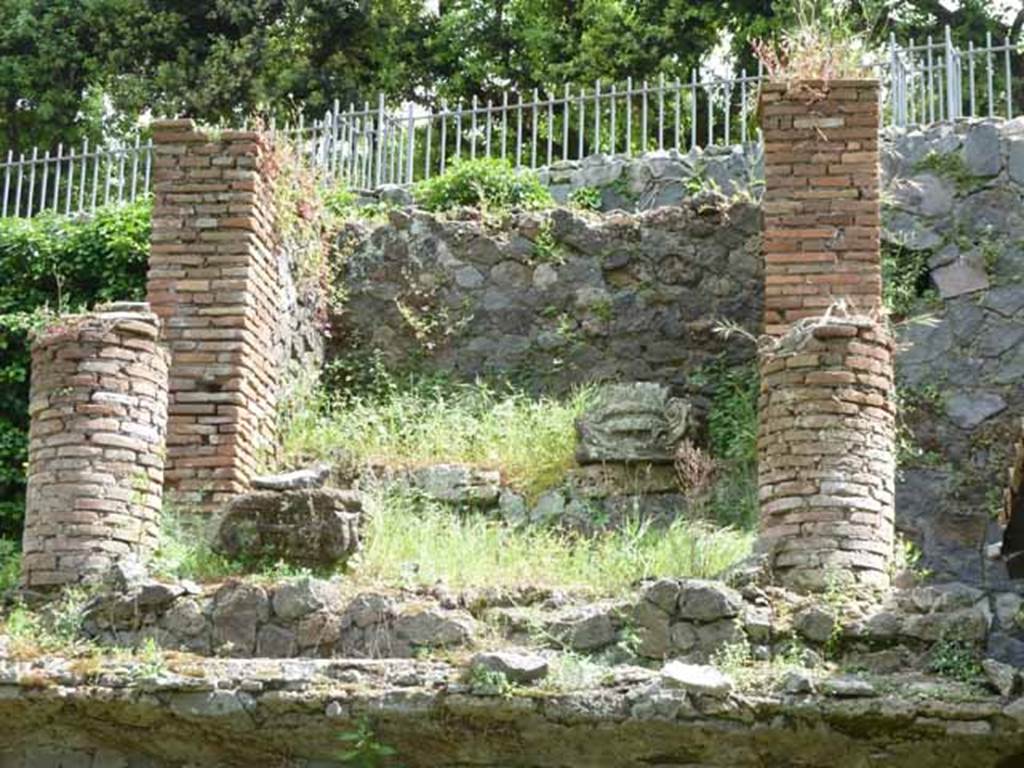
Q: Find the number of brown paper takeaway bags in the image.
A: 0